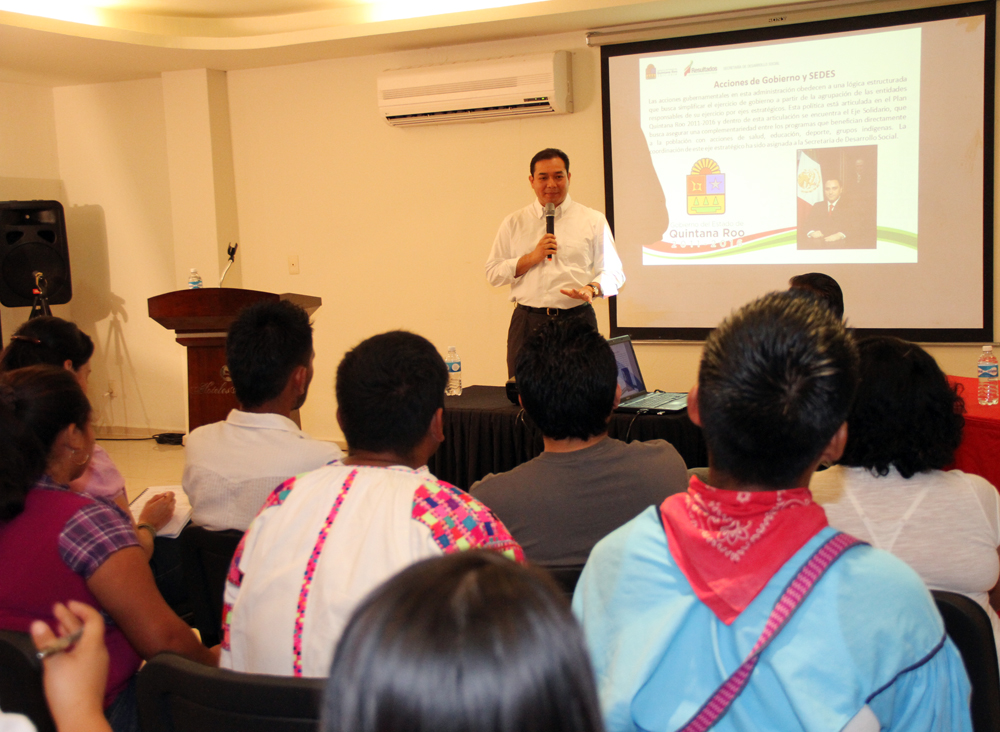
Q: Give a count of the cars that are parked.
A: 0